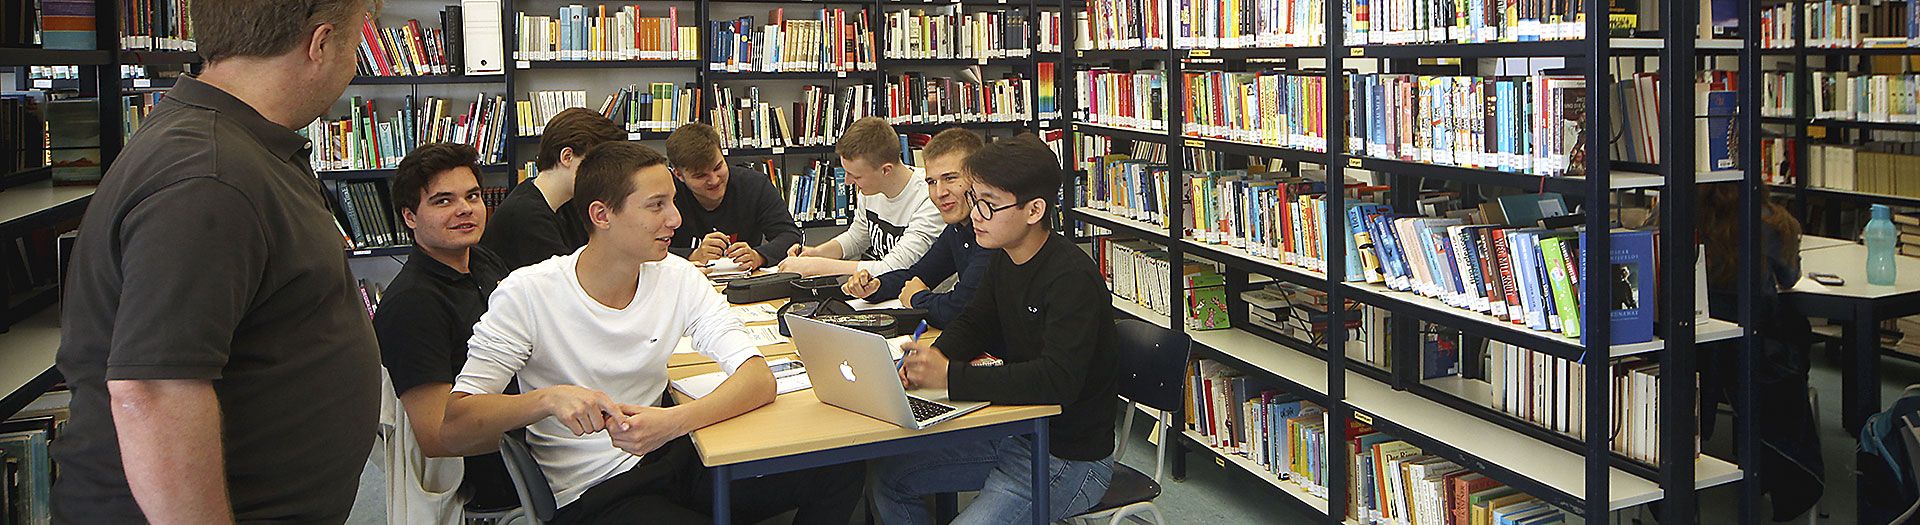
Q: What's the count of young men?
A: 7